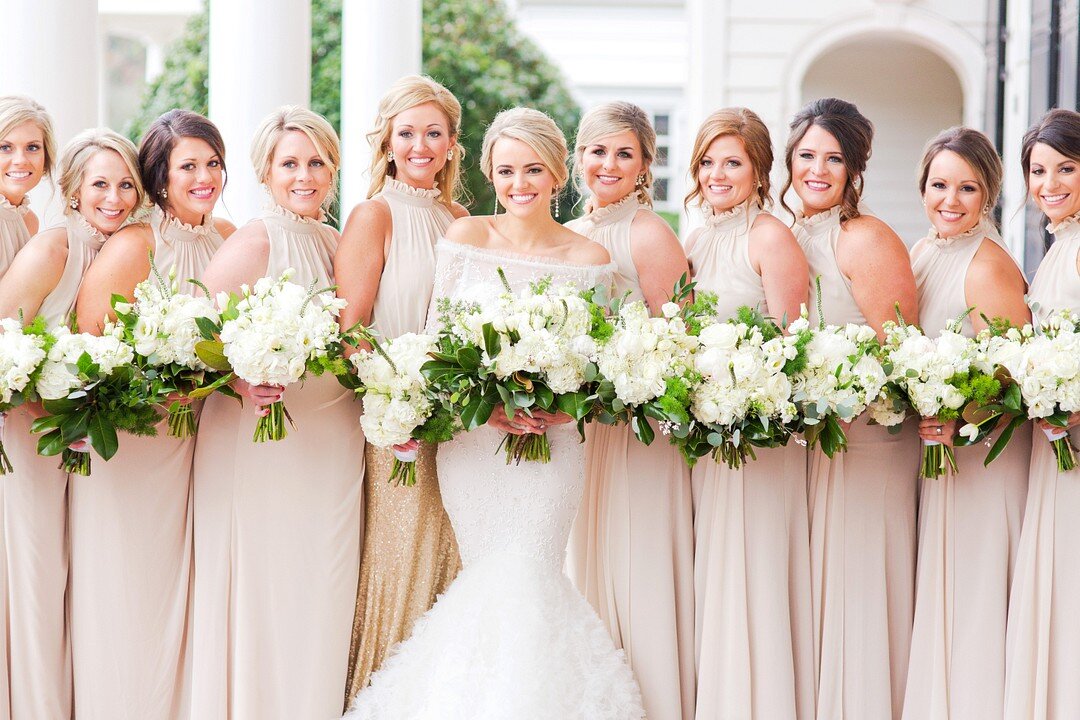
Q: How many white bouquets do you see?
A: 11